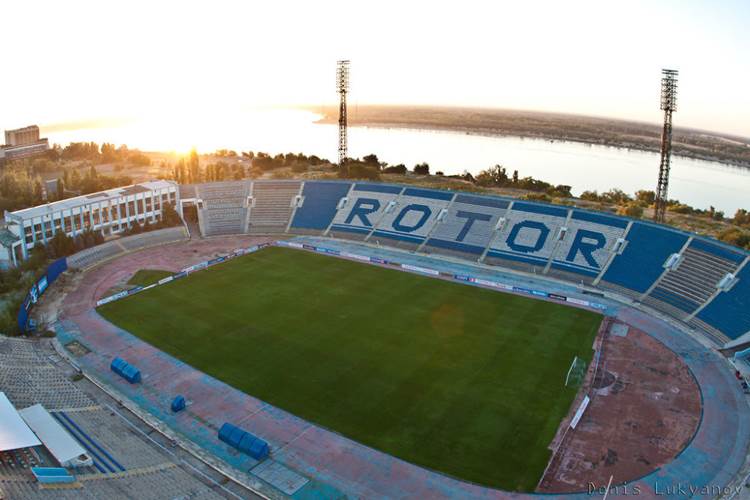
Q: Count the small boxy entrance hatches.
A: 11